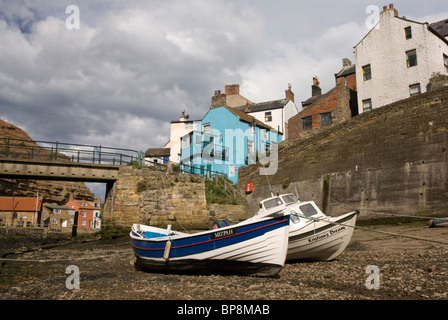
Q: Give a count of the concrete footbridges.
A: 1